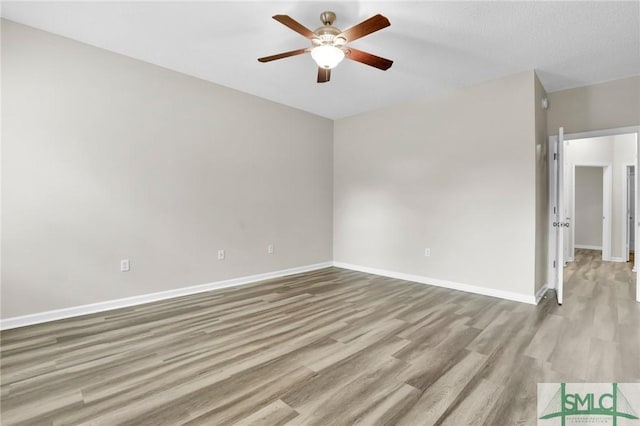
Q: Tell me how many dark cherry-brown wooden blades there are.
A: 5